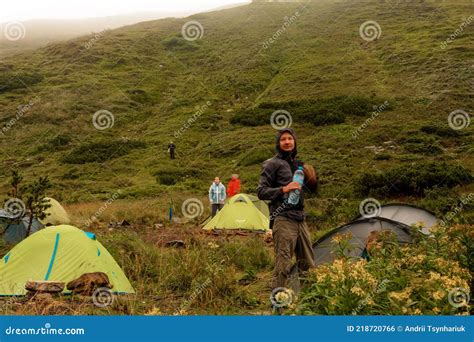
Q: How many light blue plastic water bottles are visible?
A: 1